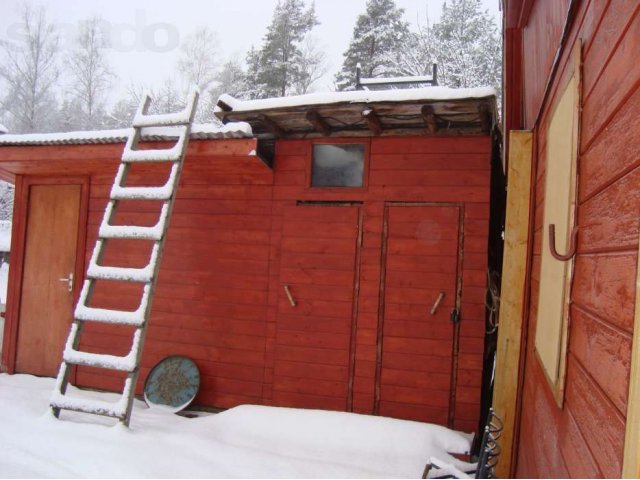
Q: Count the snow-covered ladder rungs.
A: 8